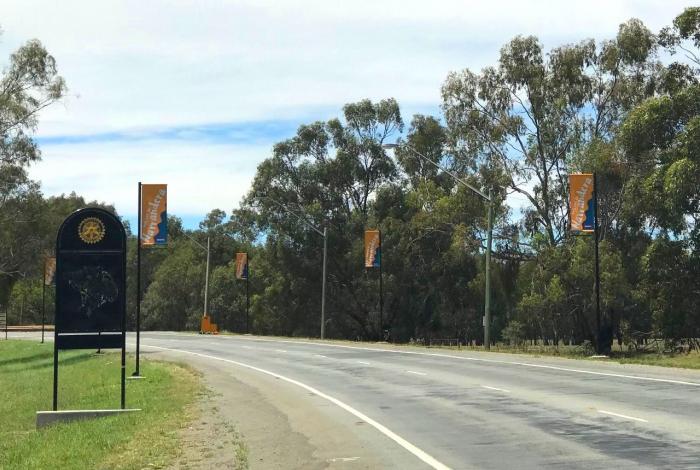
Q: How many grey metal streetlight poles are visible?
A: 3